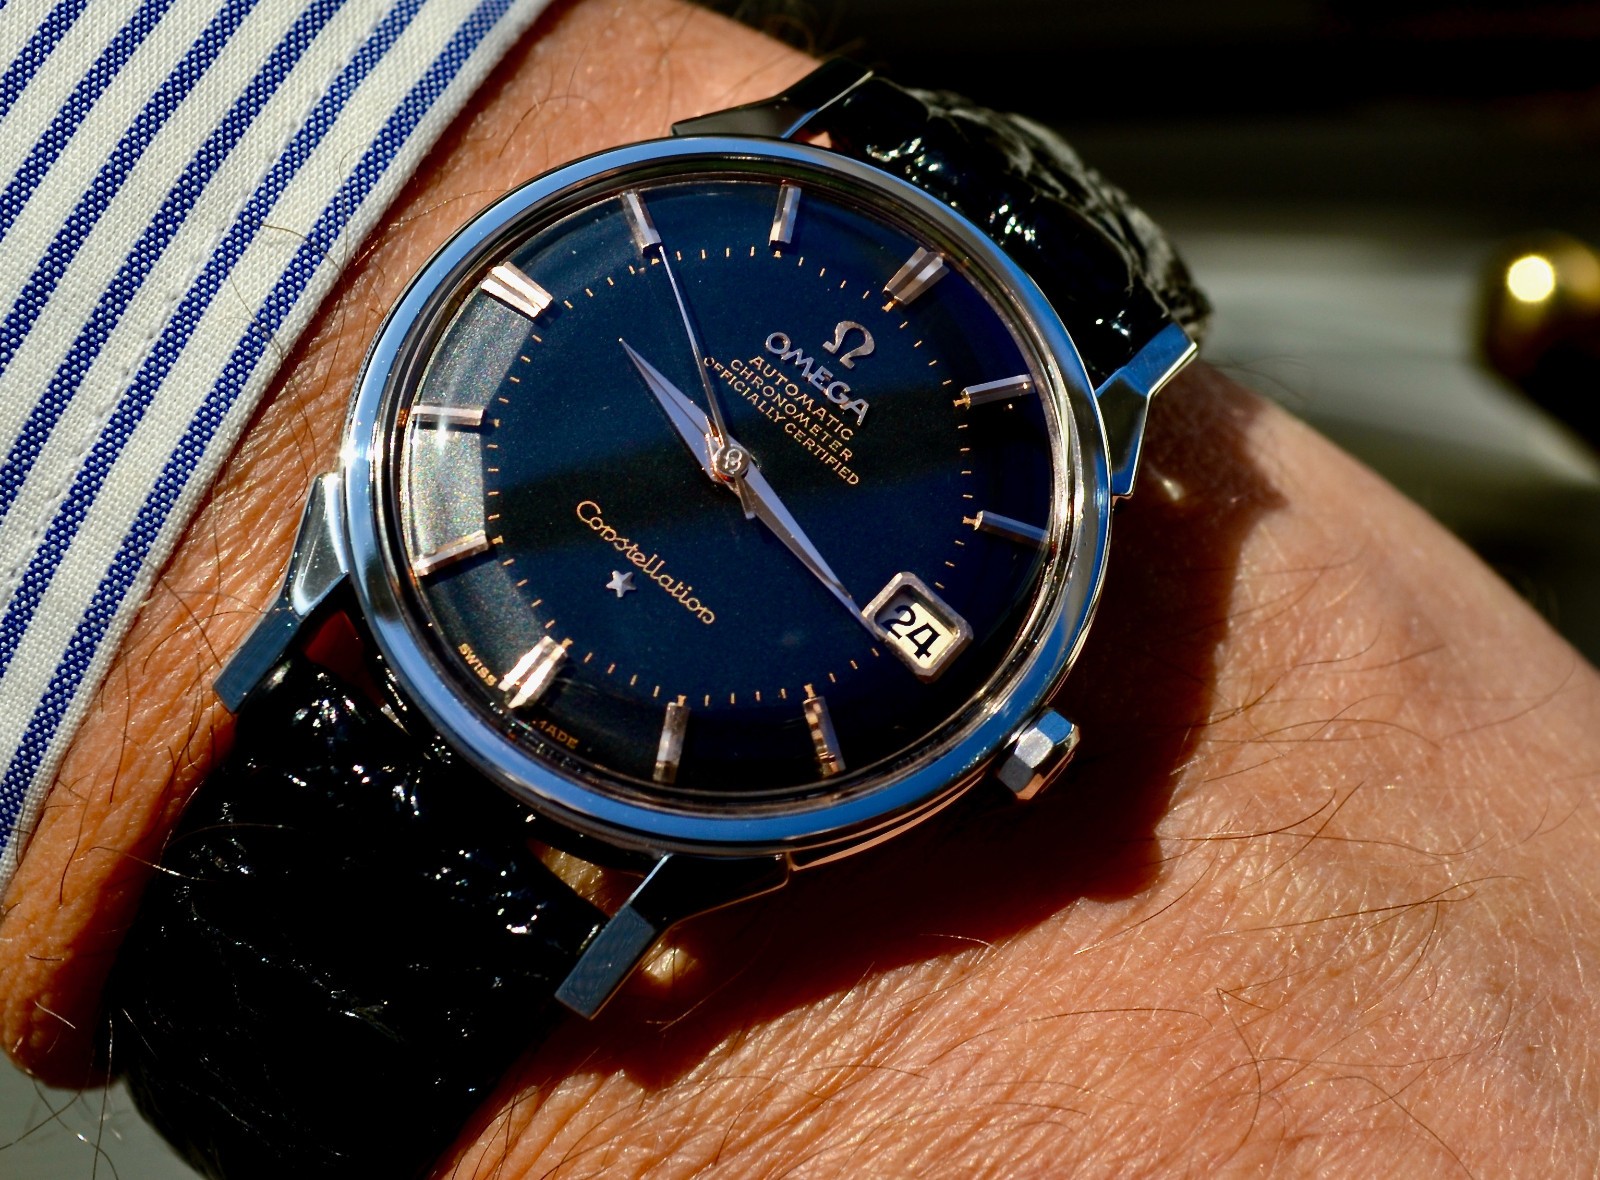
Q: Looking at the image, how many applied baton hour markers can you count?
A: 11